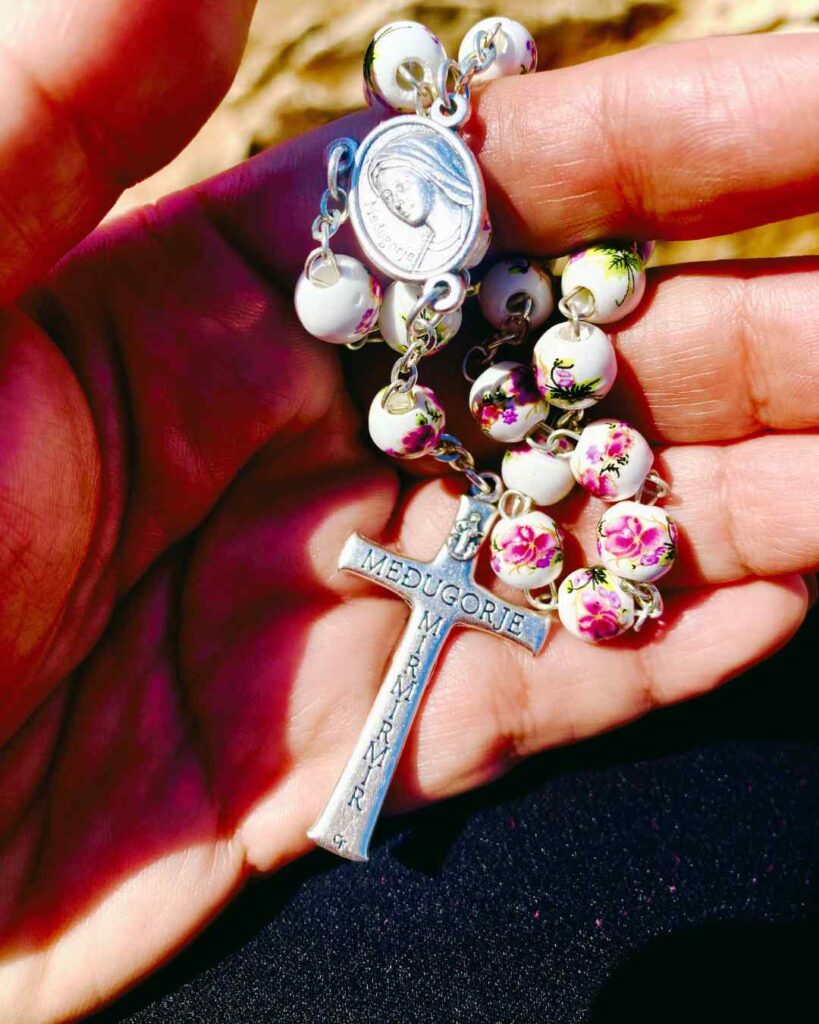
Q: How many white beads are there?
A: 14